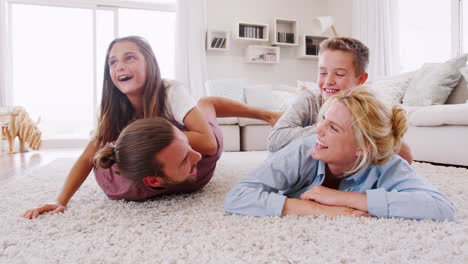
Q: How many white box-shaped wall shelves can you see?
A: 5